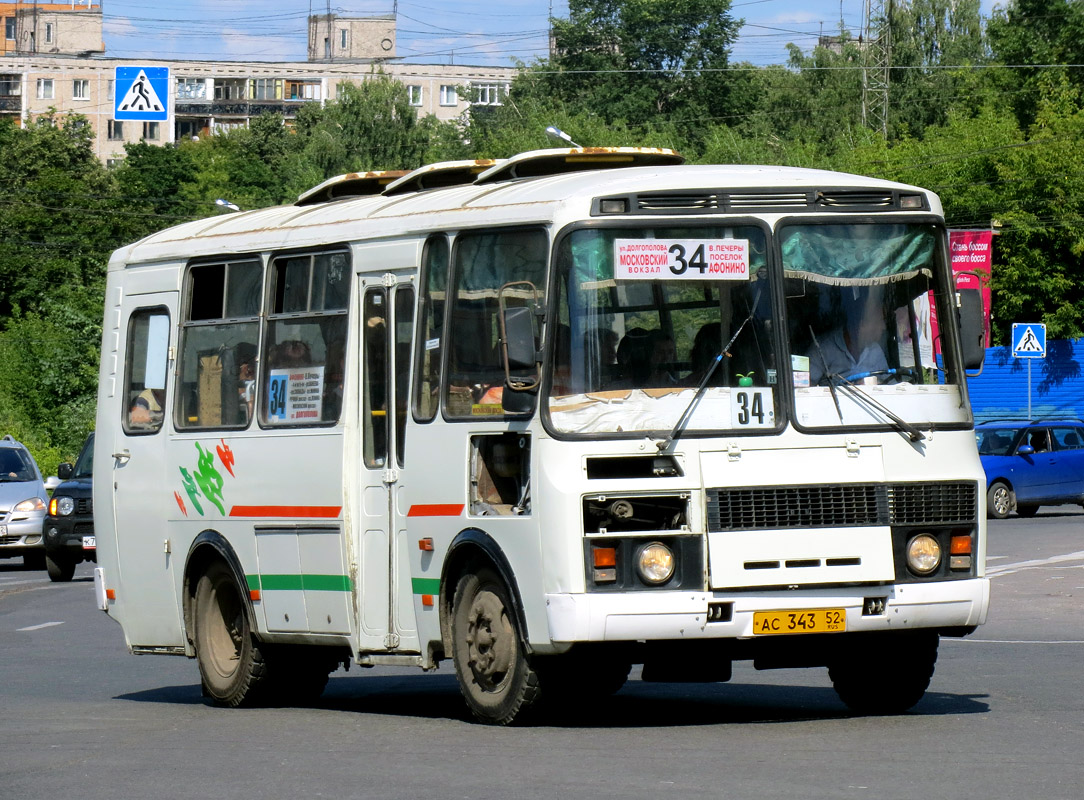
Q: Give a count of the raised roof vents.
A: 3